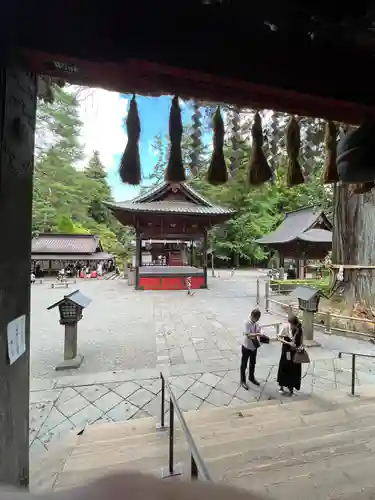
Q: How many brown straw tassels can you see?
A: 6